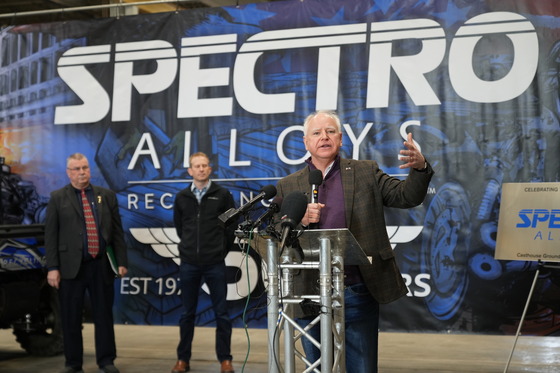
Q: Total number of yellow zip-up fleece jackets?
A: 0